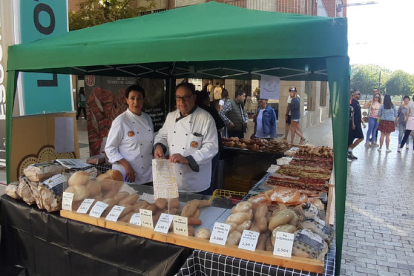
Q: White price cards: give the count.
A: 11